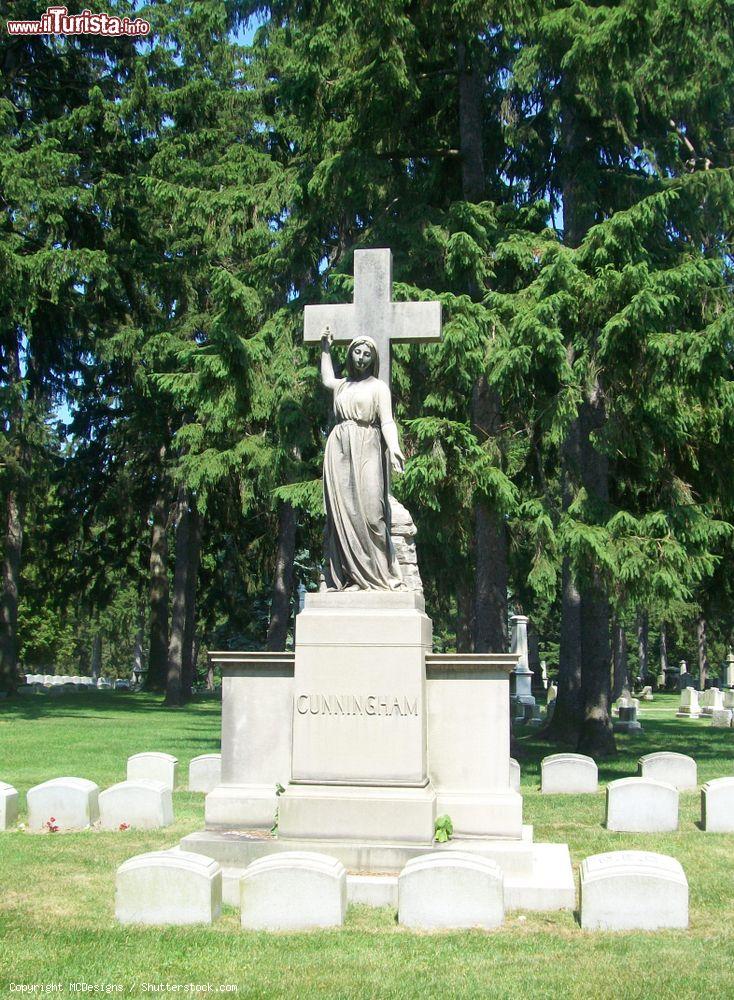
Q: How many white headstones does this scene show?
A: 14